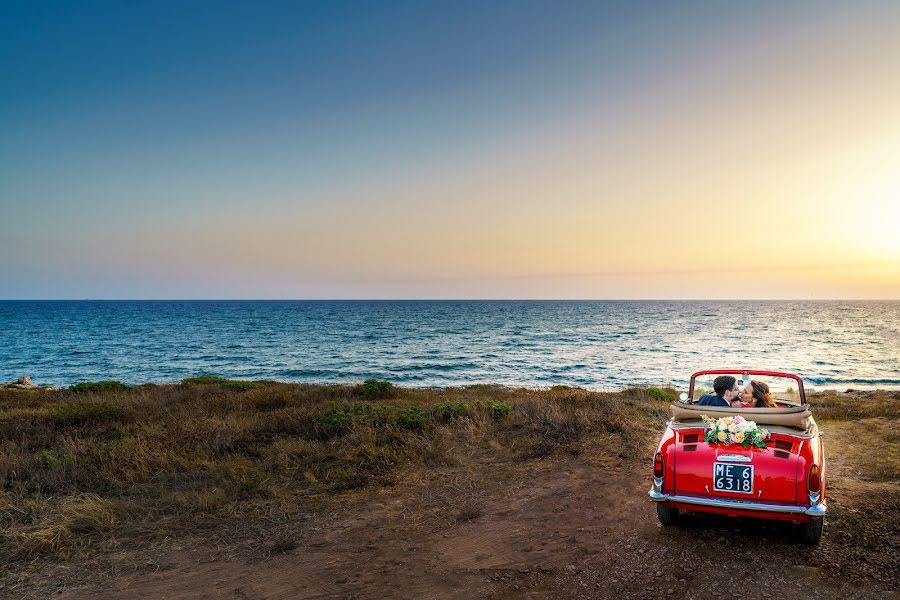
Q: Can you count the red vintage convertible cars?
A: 1